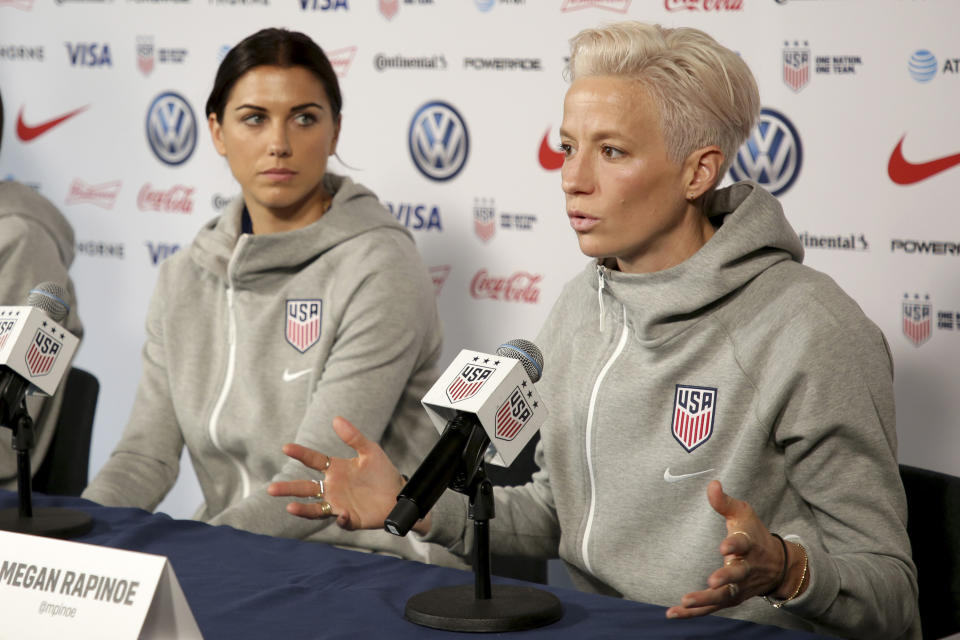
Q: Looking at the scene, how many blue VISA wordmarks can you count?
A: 4